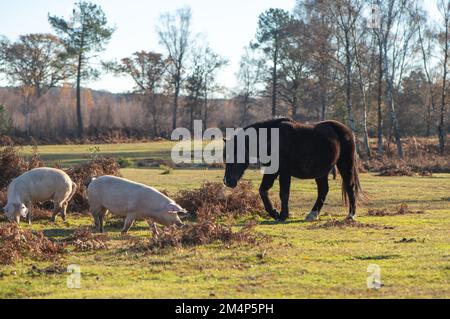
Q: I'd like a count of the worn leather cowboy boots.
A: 0